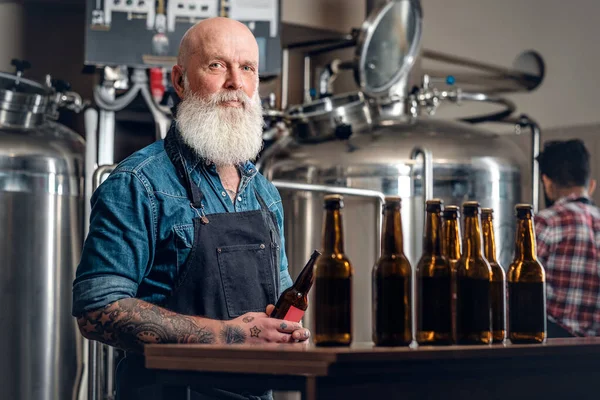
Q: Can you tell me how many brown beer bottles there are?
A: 8